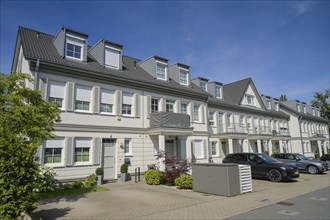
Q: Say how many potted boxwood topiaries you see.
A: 2